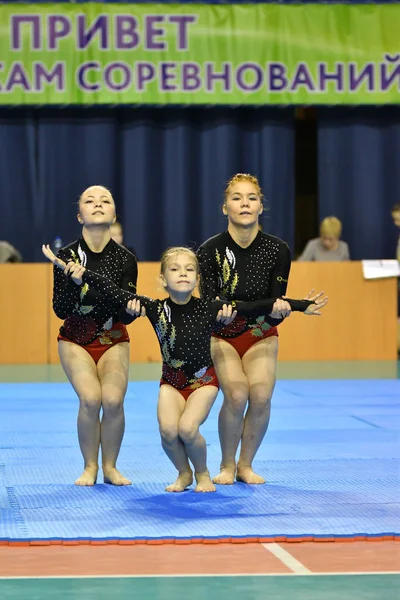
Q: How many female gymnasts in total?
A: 3